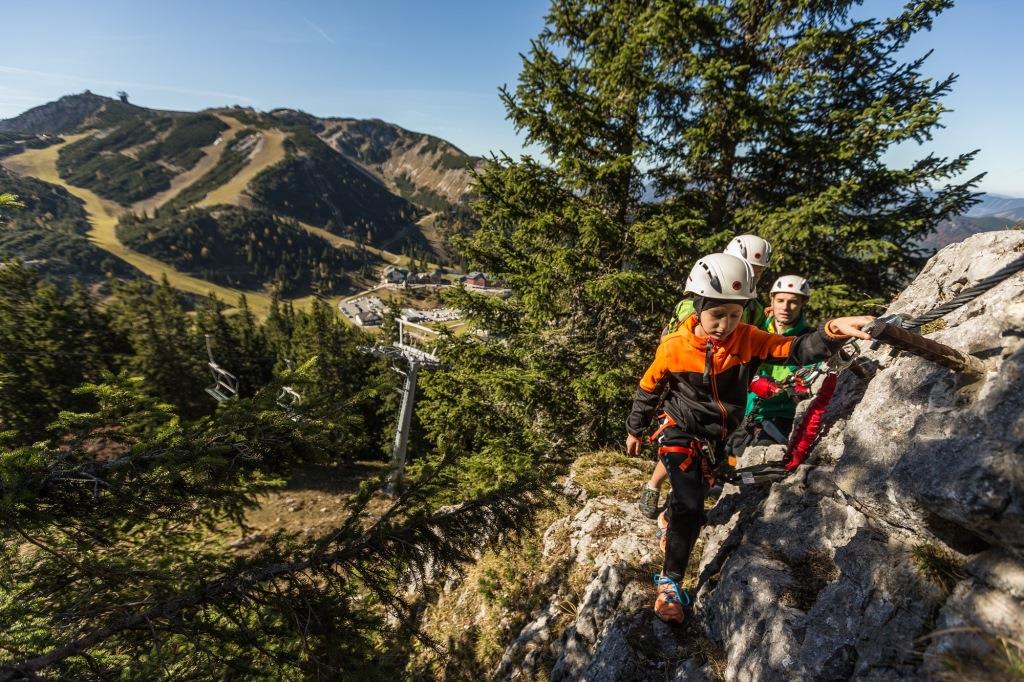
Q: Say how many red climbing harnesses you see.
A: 1